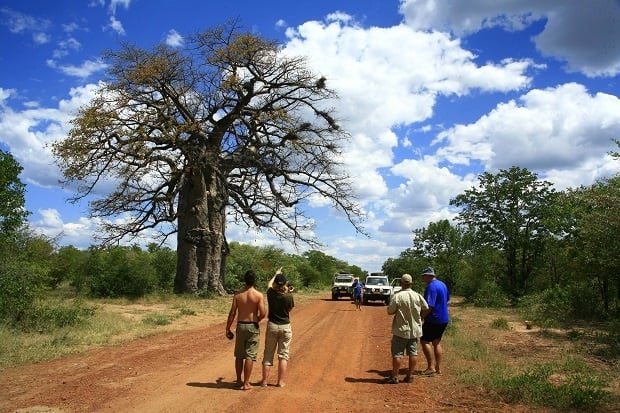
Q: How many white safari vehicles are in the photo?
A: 2